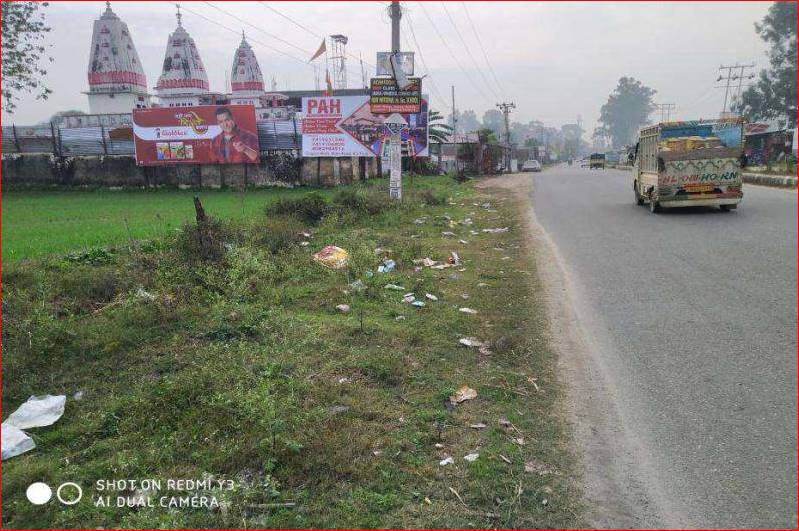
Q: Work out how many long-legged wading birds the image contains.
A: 0